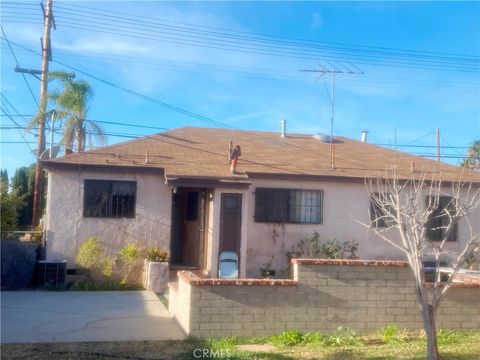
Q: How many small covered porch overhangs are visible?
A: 1